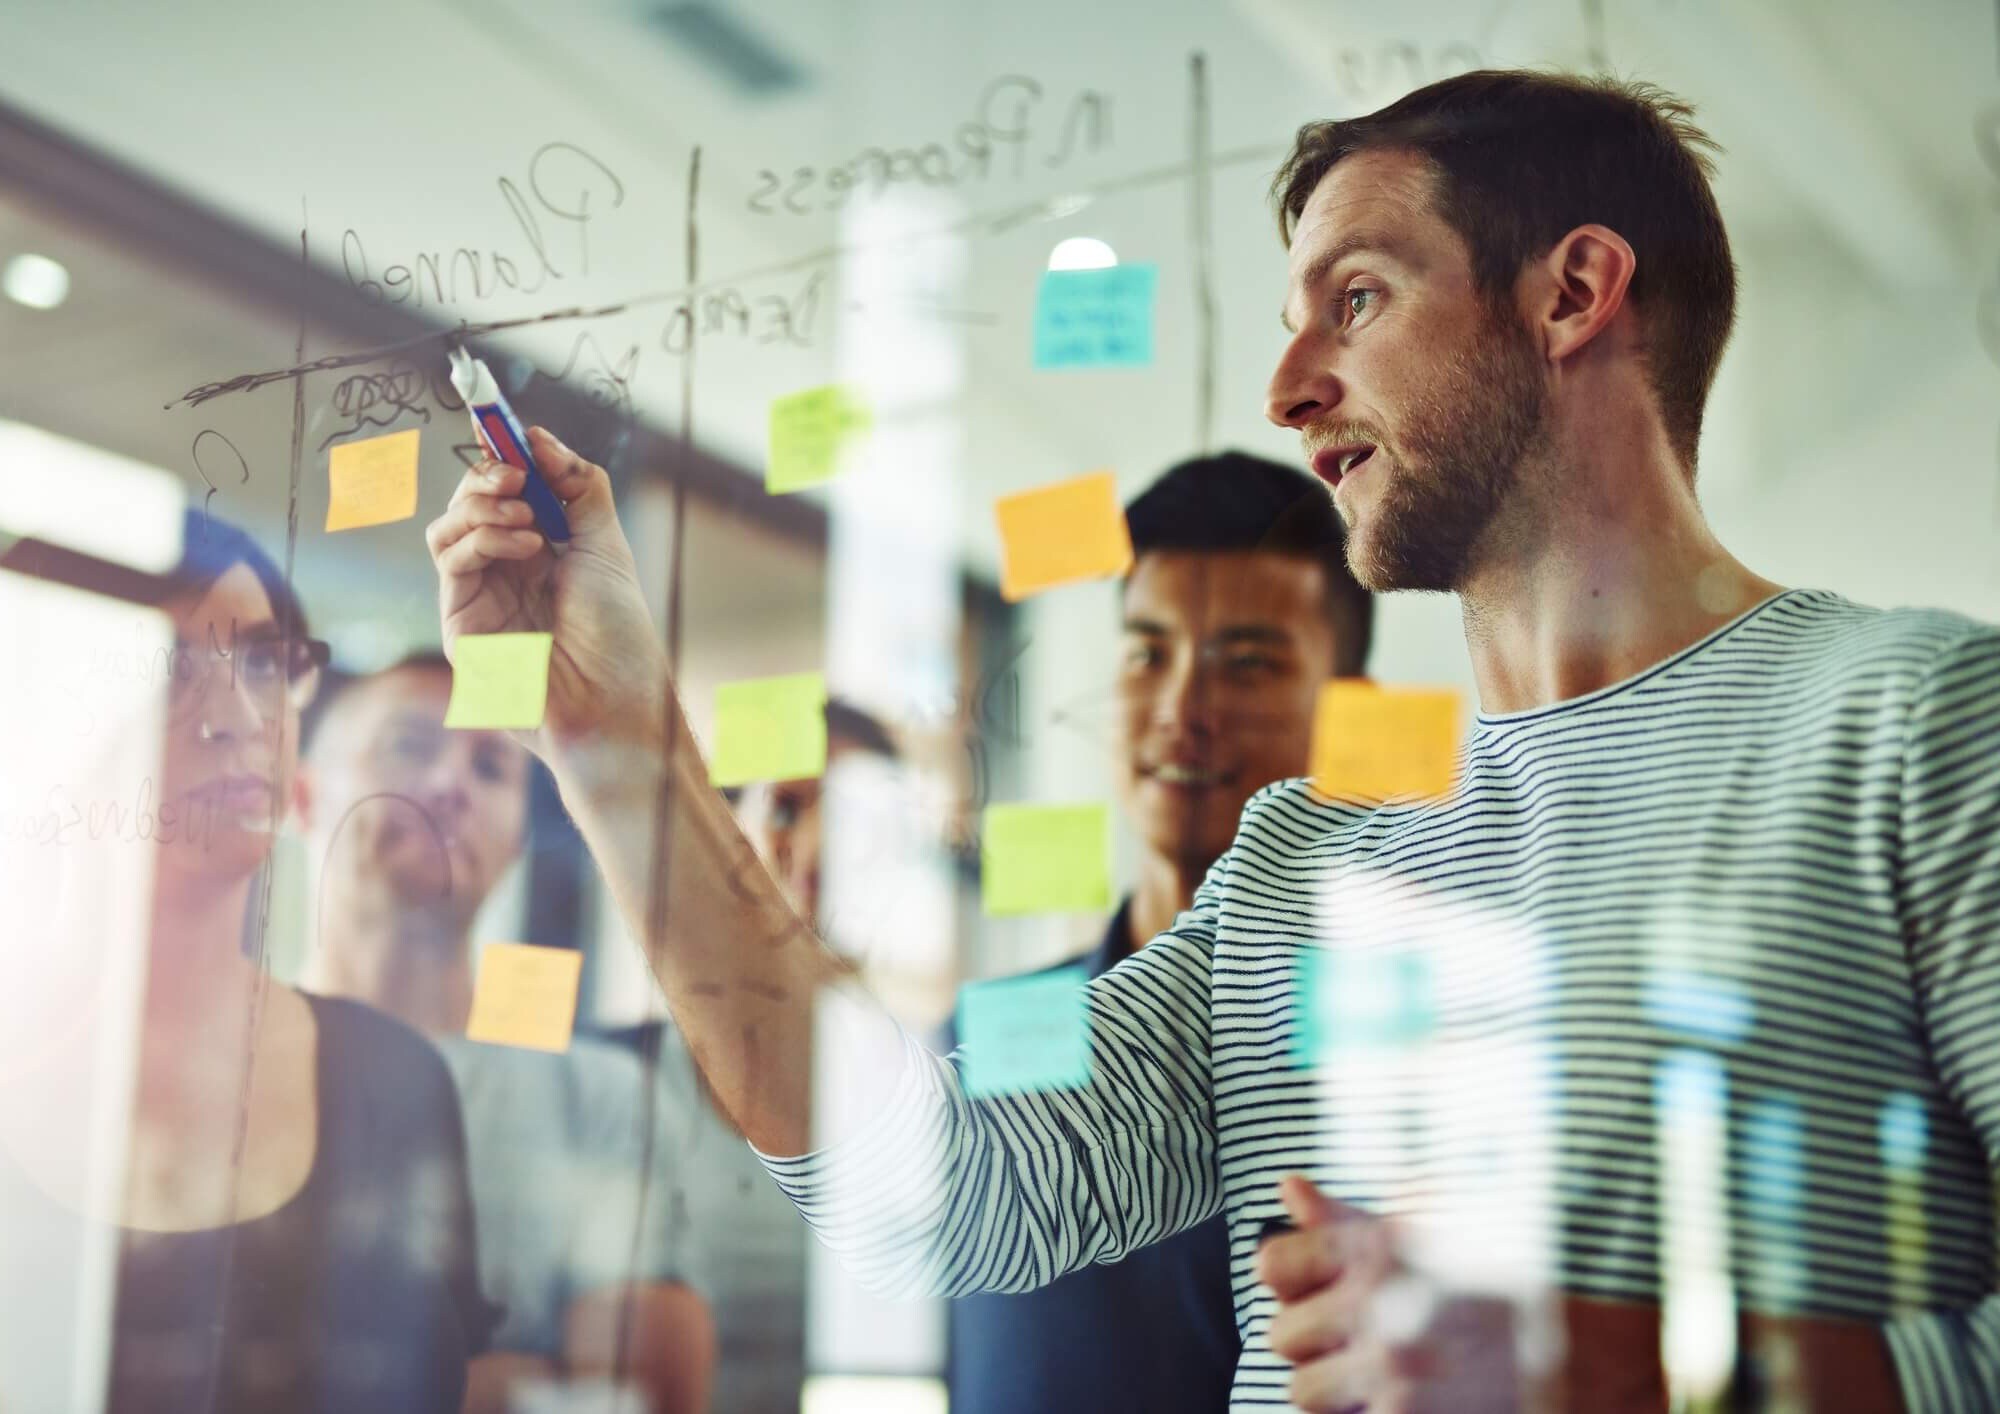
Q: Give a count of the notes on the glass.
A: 11